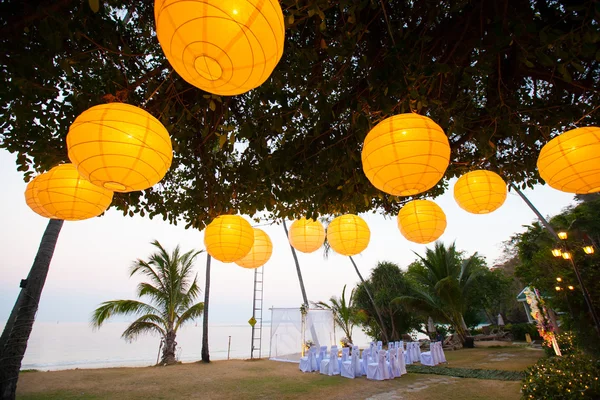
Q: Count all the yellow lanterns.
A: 12